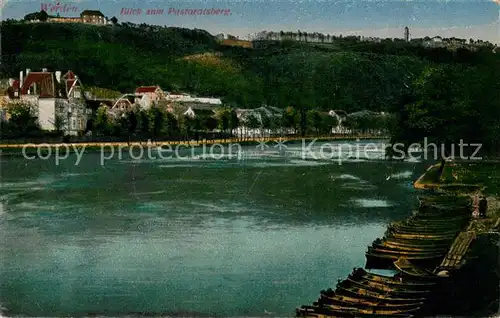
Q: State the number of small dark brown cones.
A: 0